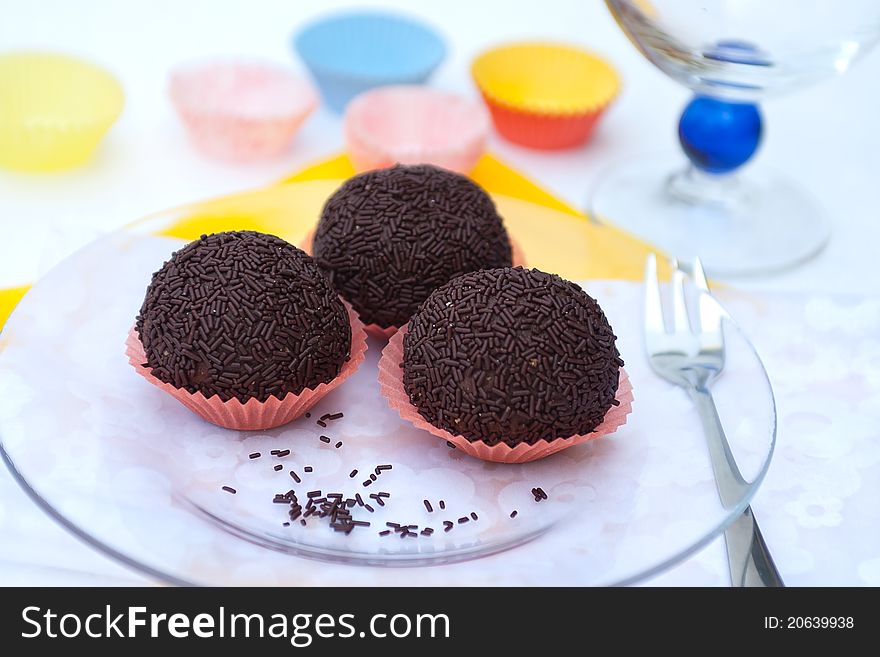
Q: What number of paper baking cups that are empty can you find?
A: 5